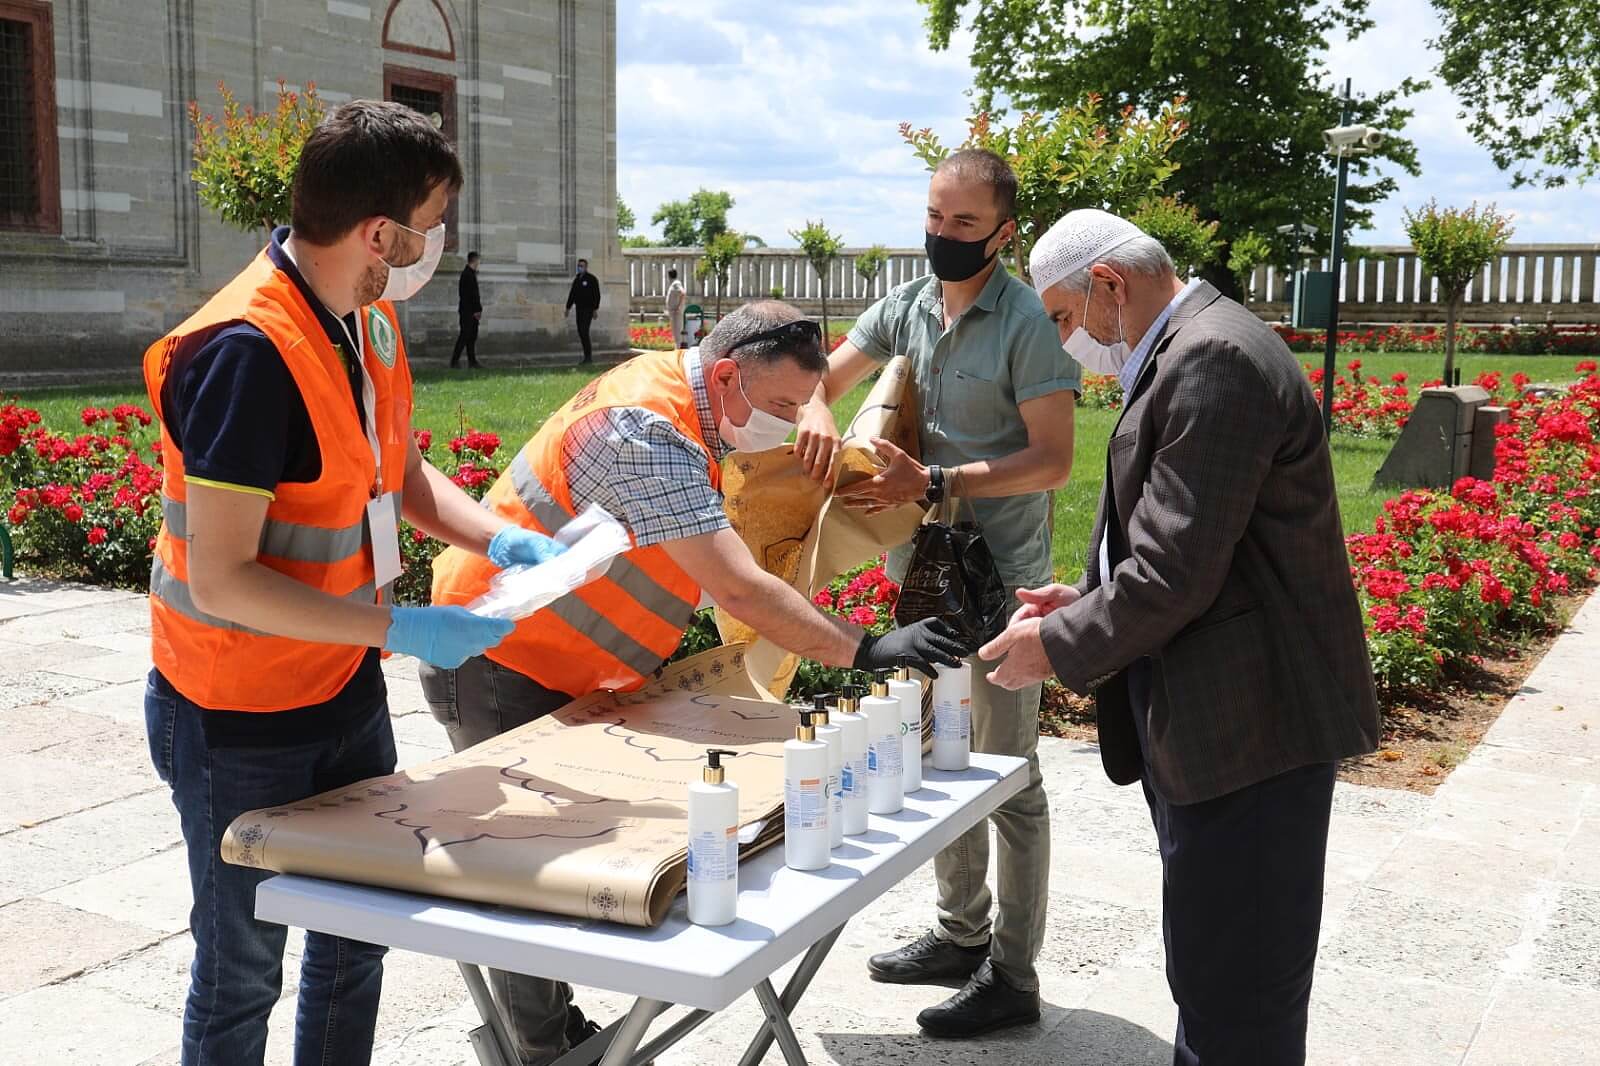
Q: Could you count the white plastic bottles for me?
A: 7